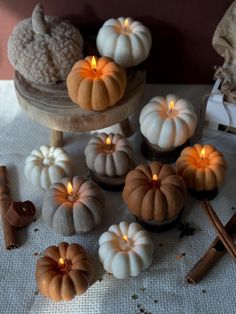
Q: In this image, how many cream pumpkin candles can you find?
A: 4